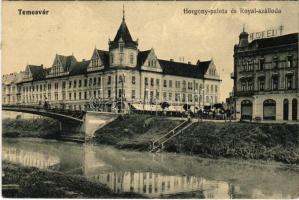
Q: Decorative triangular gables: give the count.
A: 5